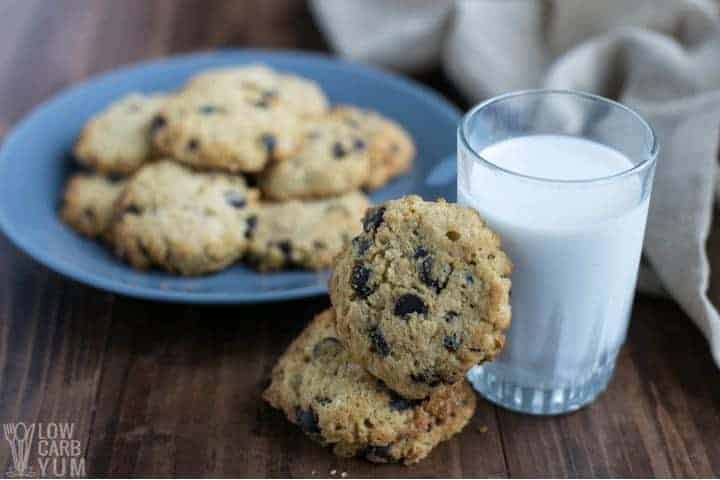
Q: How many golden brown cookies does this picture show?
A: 10